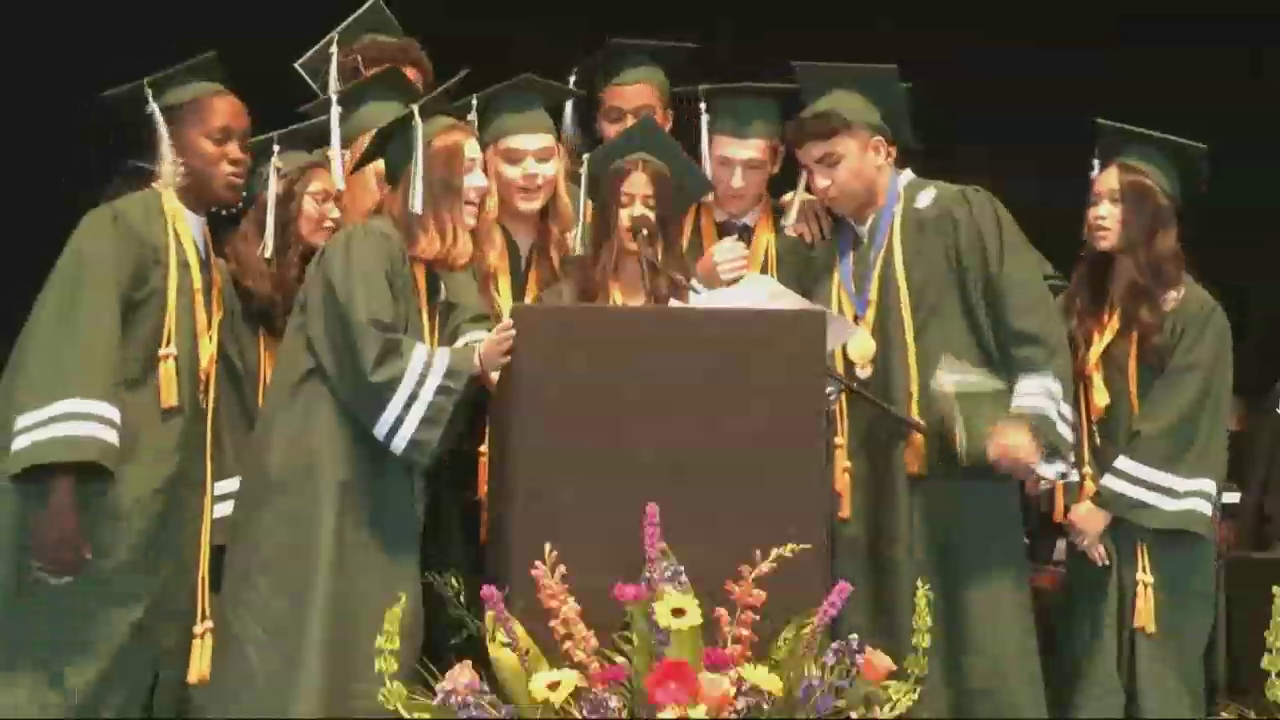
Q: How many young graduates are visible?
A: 11